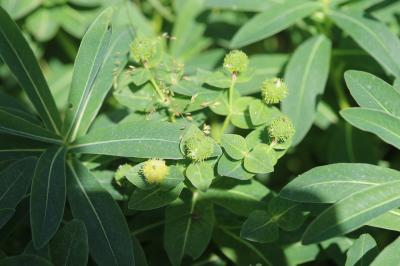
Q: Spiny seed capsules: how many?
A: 6